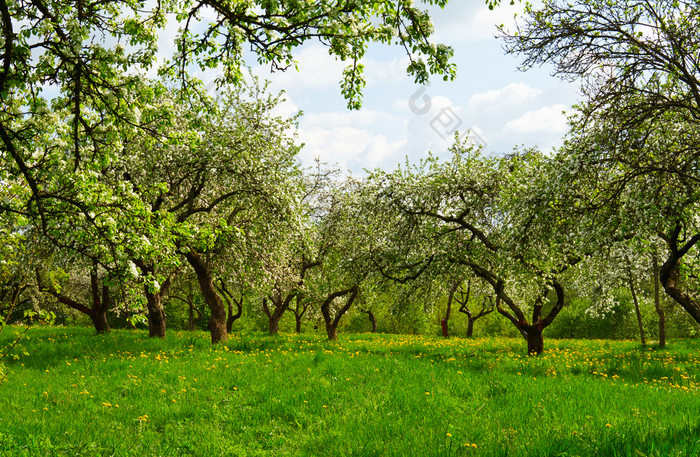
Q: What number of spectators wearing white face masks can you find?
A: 0